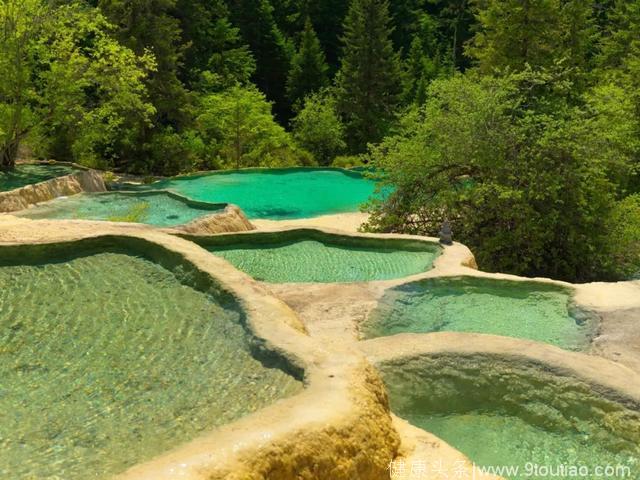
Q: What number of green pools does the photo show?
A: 7